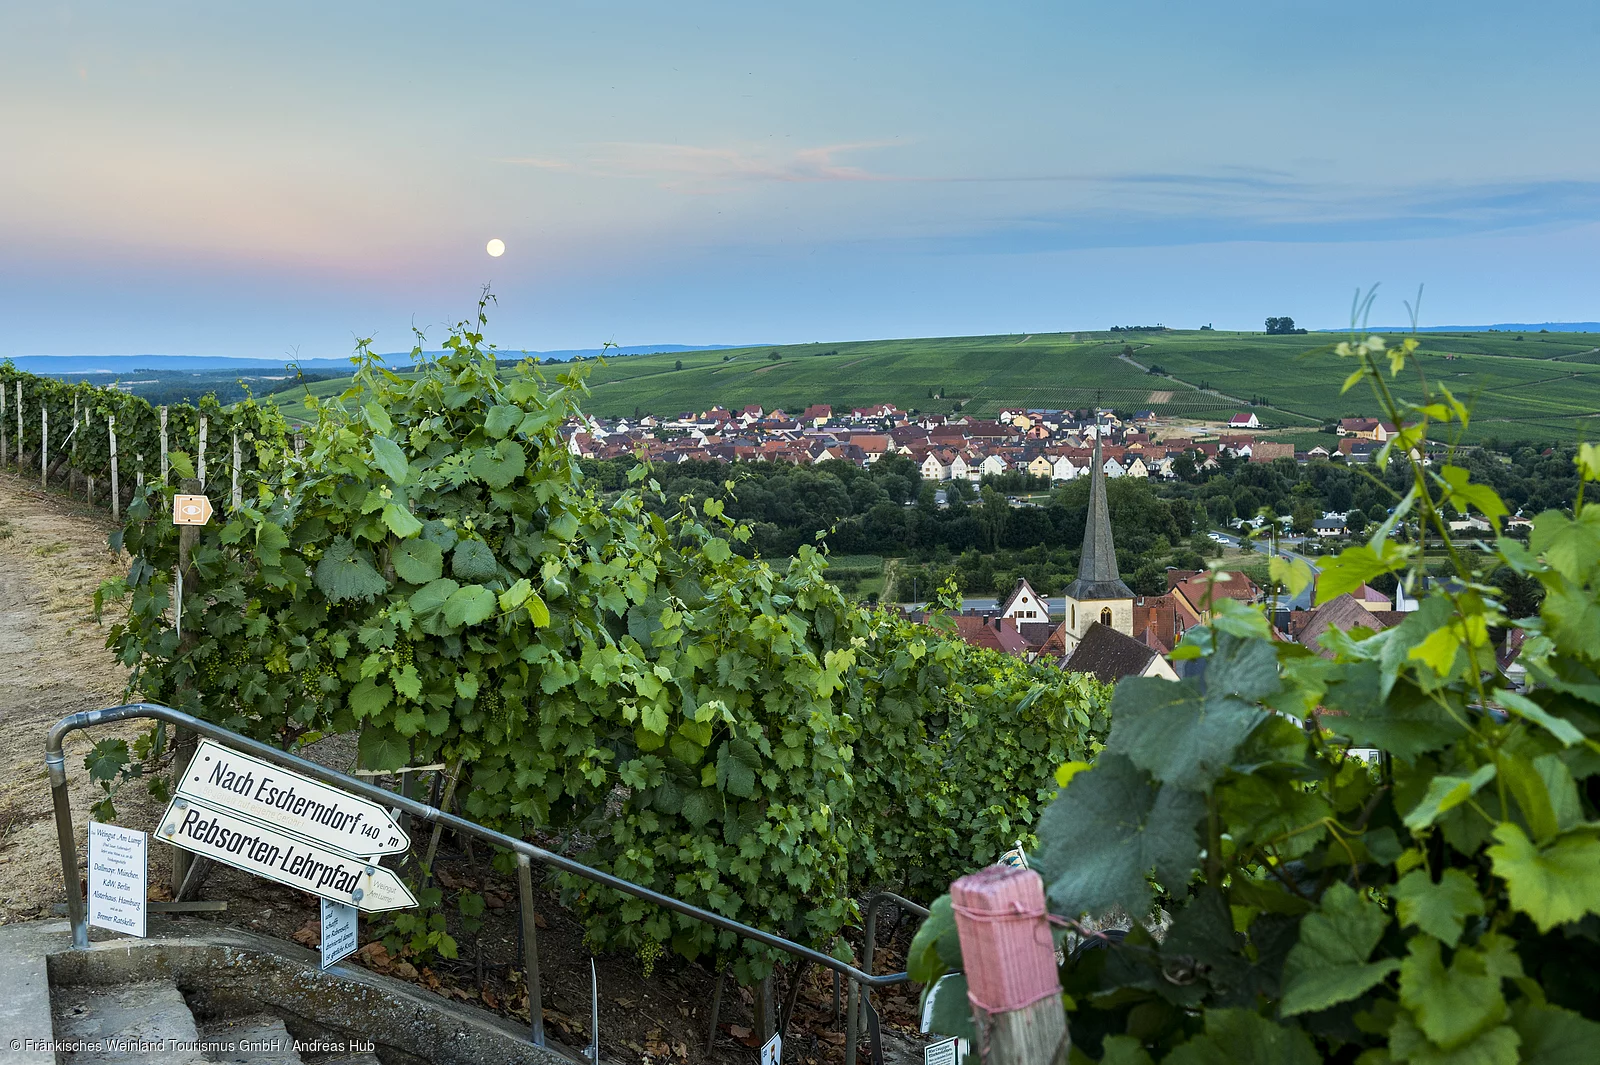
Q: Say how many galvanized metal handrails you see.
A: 2